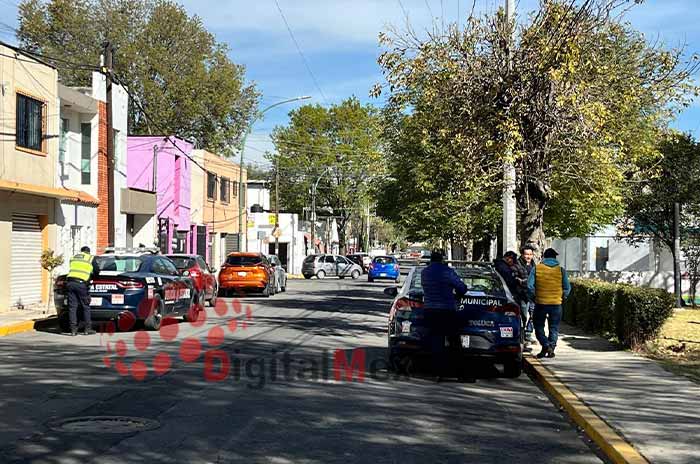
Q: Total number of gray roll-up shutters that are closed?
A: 2